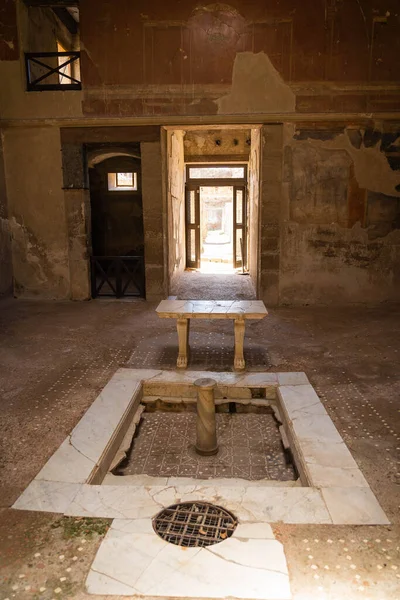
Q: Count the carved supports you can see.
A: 2